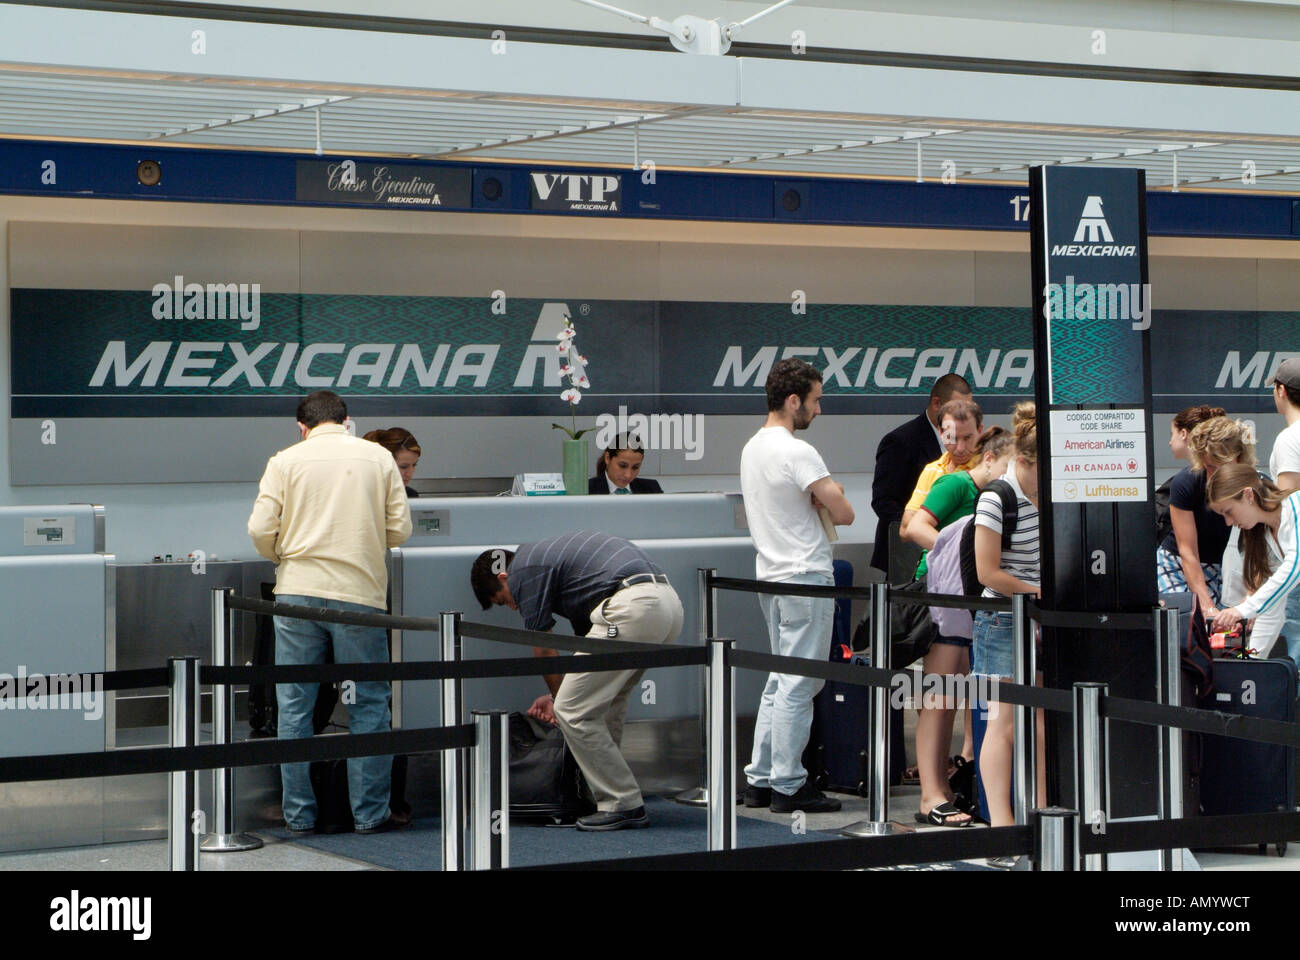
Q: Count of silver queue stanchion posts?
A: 11